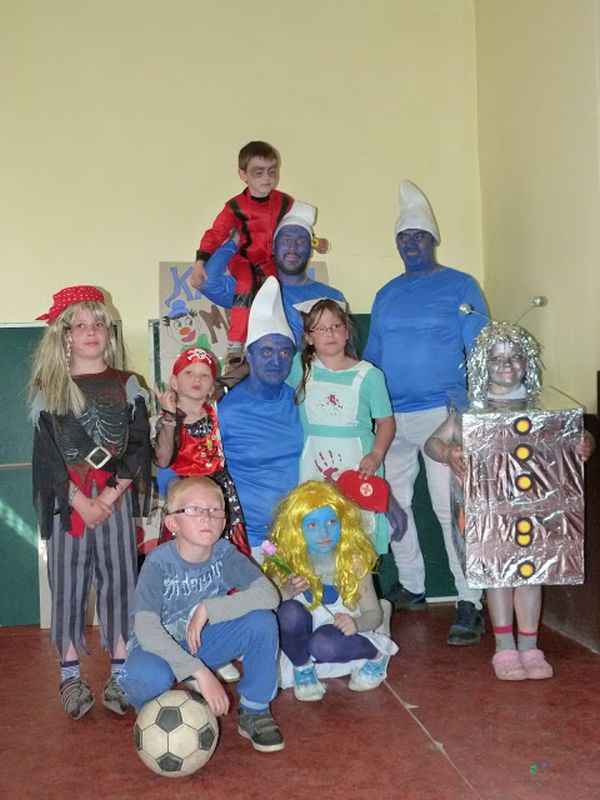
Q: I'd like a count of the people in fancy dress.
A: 9